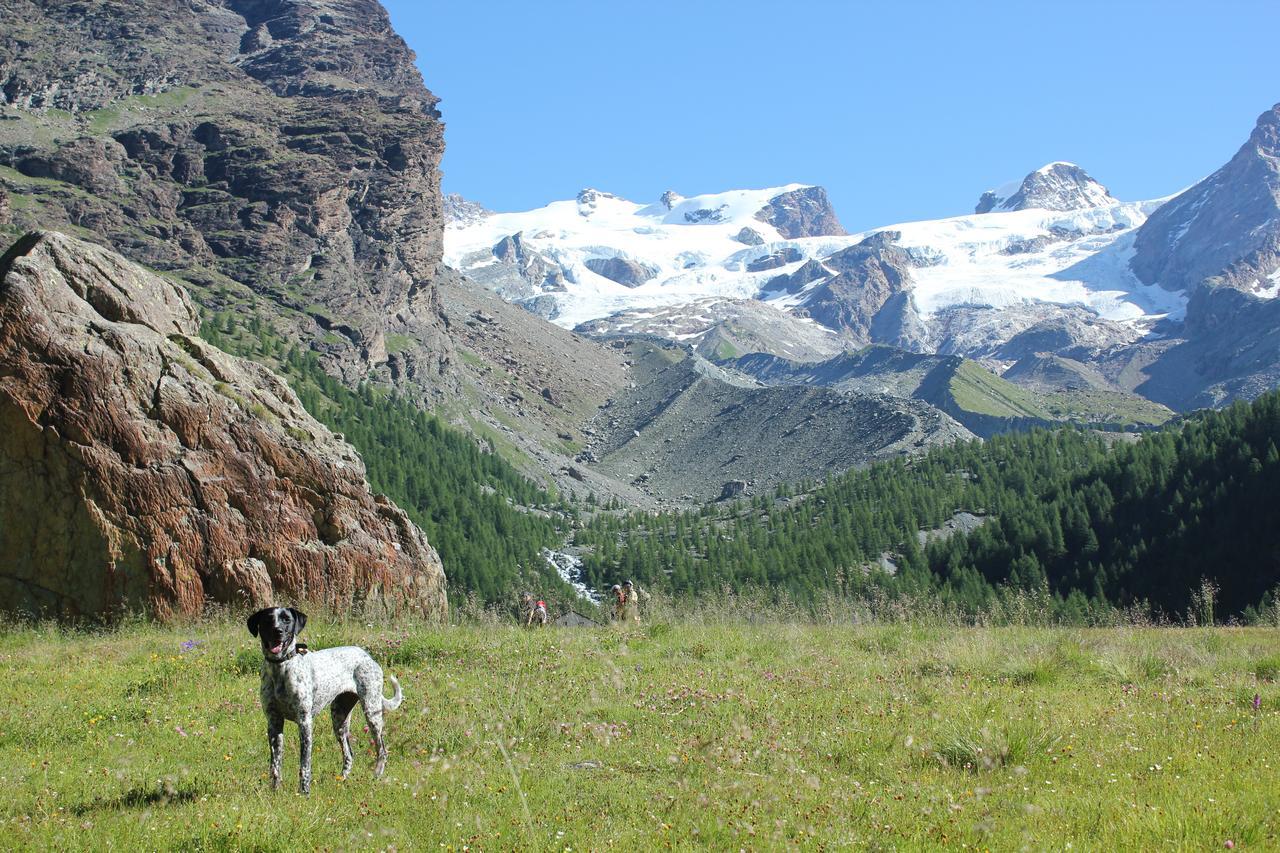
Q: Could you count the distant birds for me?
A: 0